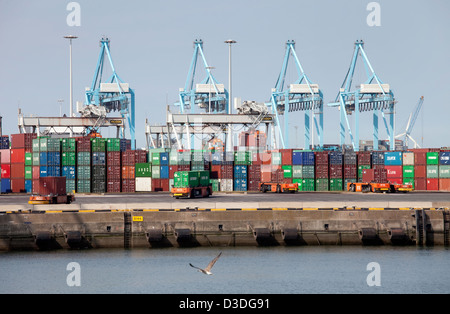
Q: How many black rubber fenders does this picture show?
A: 8